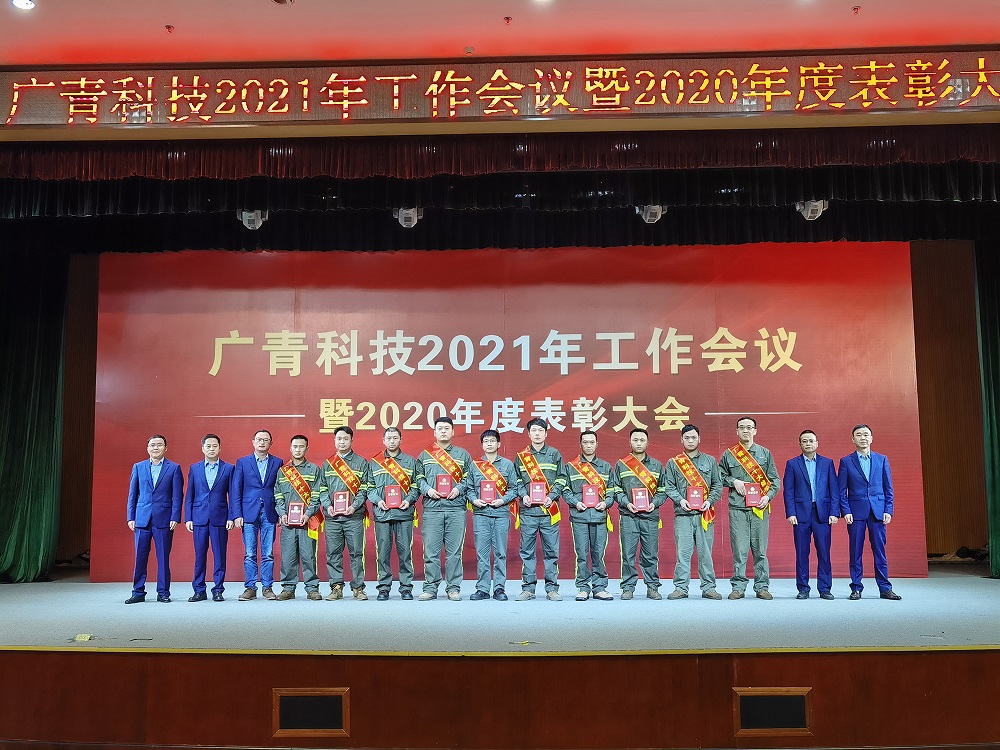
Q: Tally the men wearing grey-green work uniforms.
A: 10